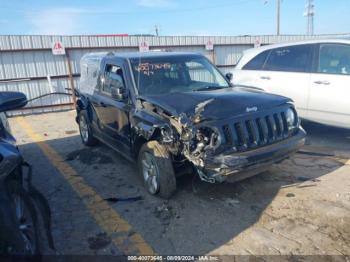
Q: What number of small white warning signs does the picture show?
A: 4